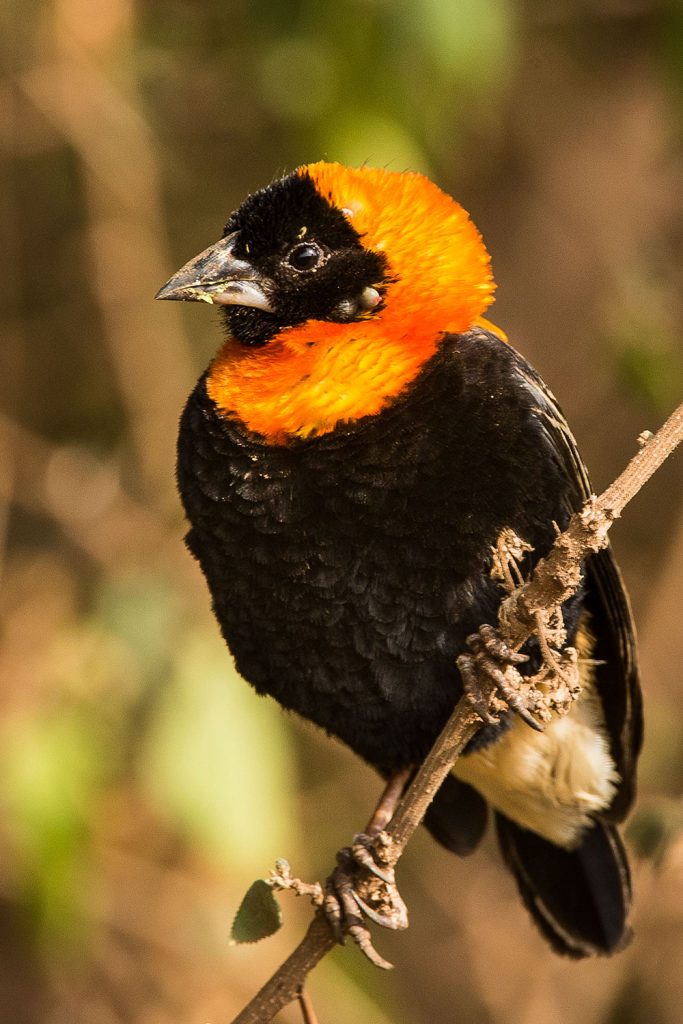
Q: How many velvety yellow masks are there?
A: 0